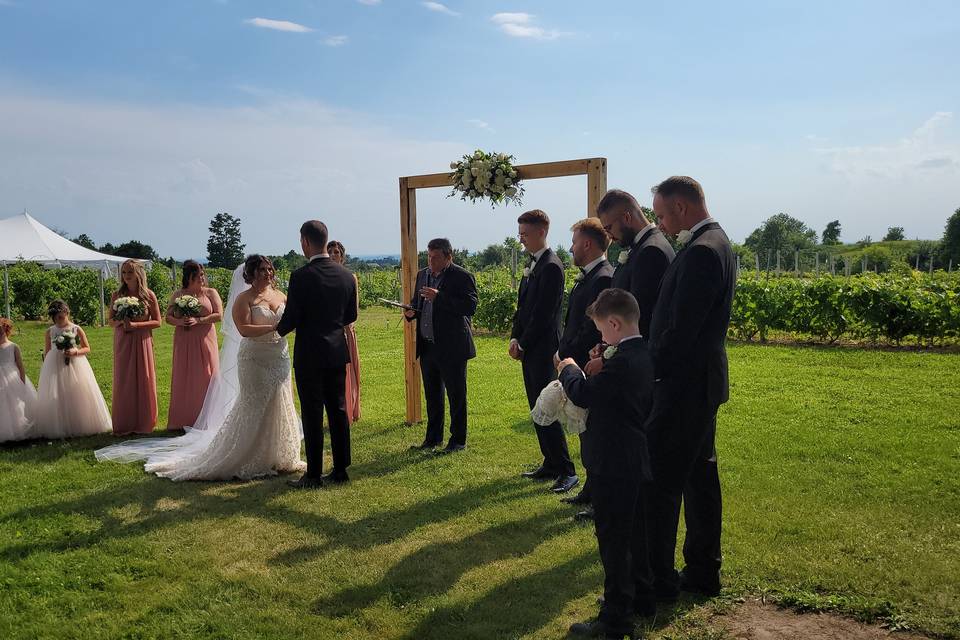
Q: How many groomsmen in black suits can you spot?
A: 4